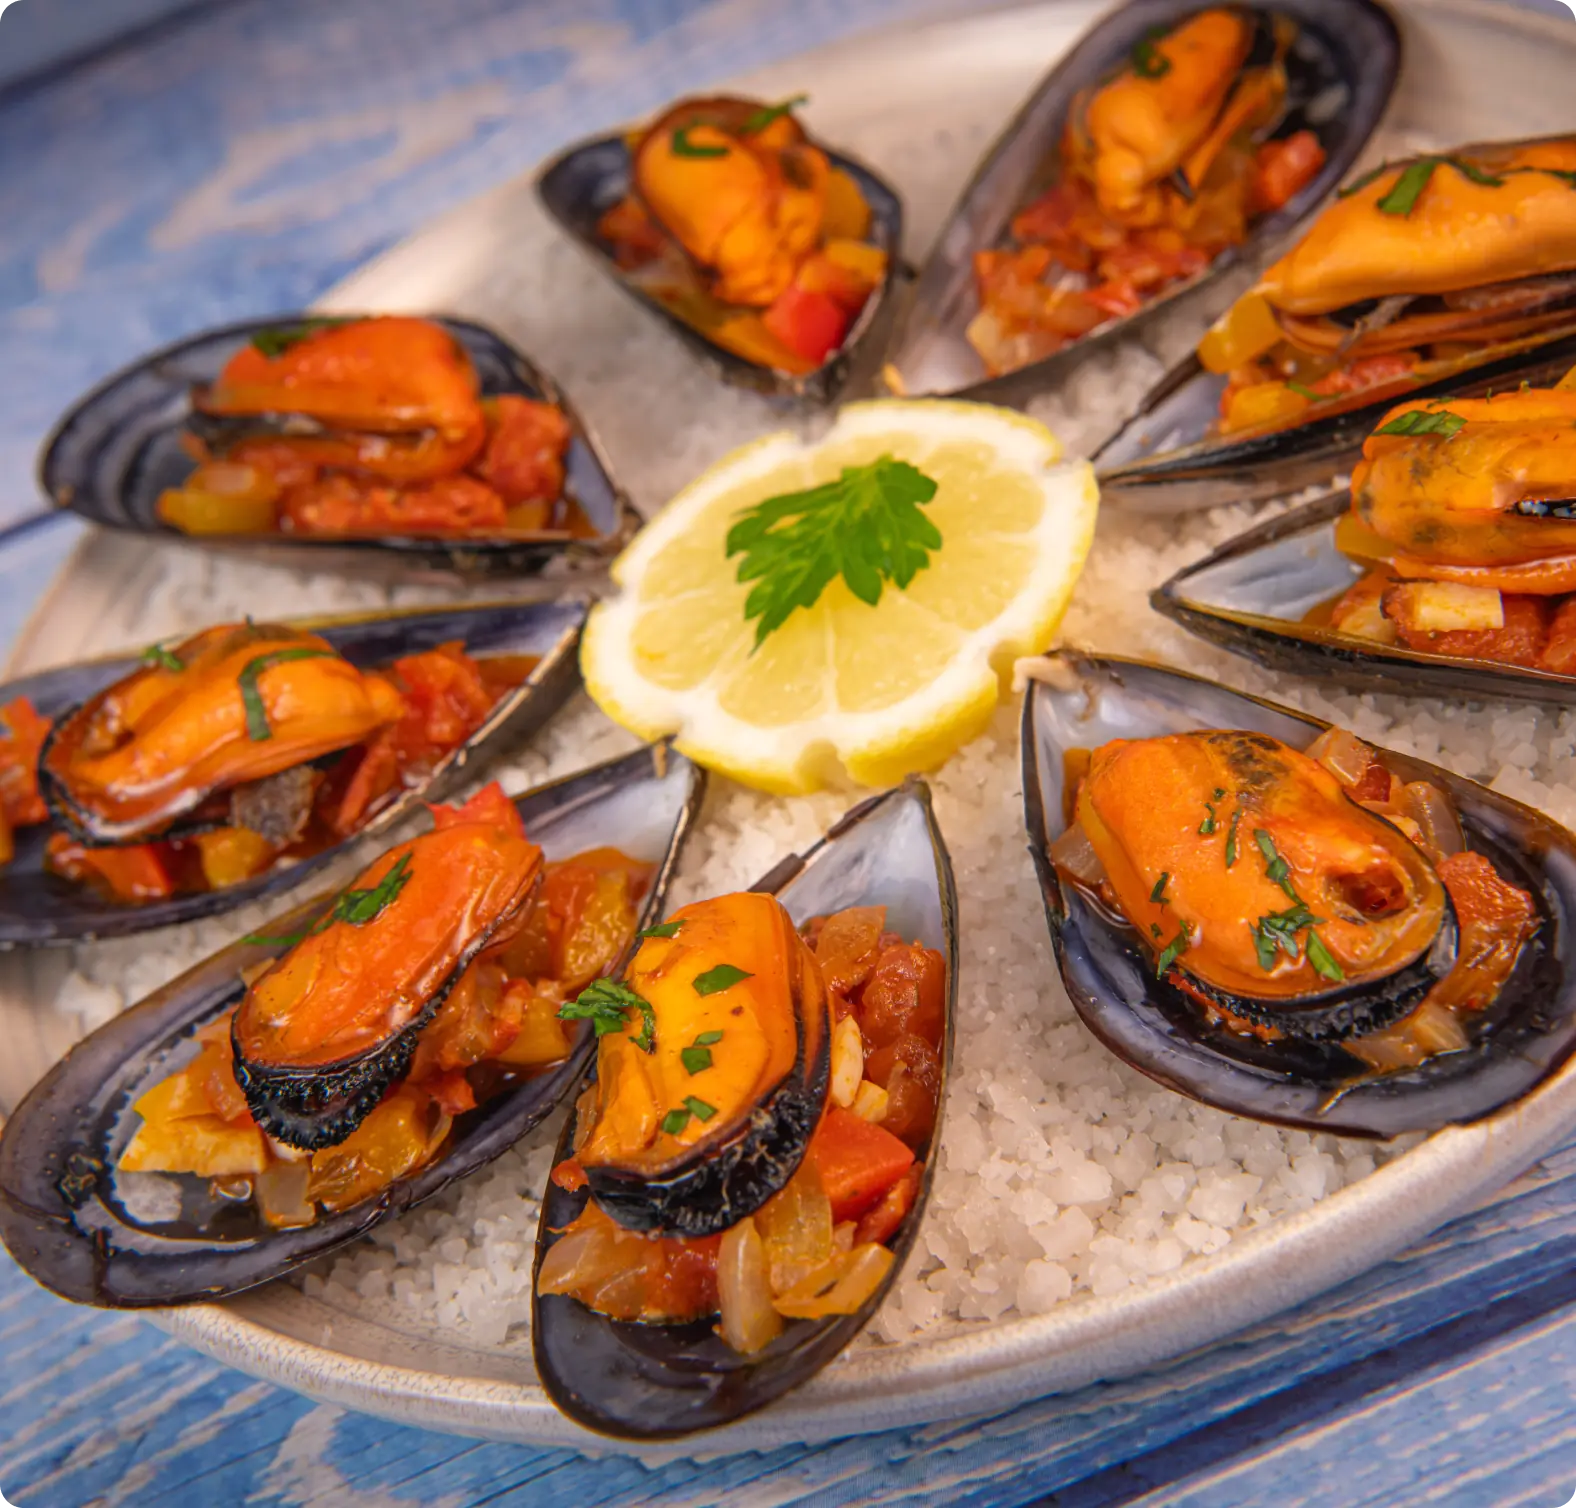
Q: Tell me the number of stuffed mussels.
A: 9